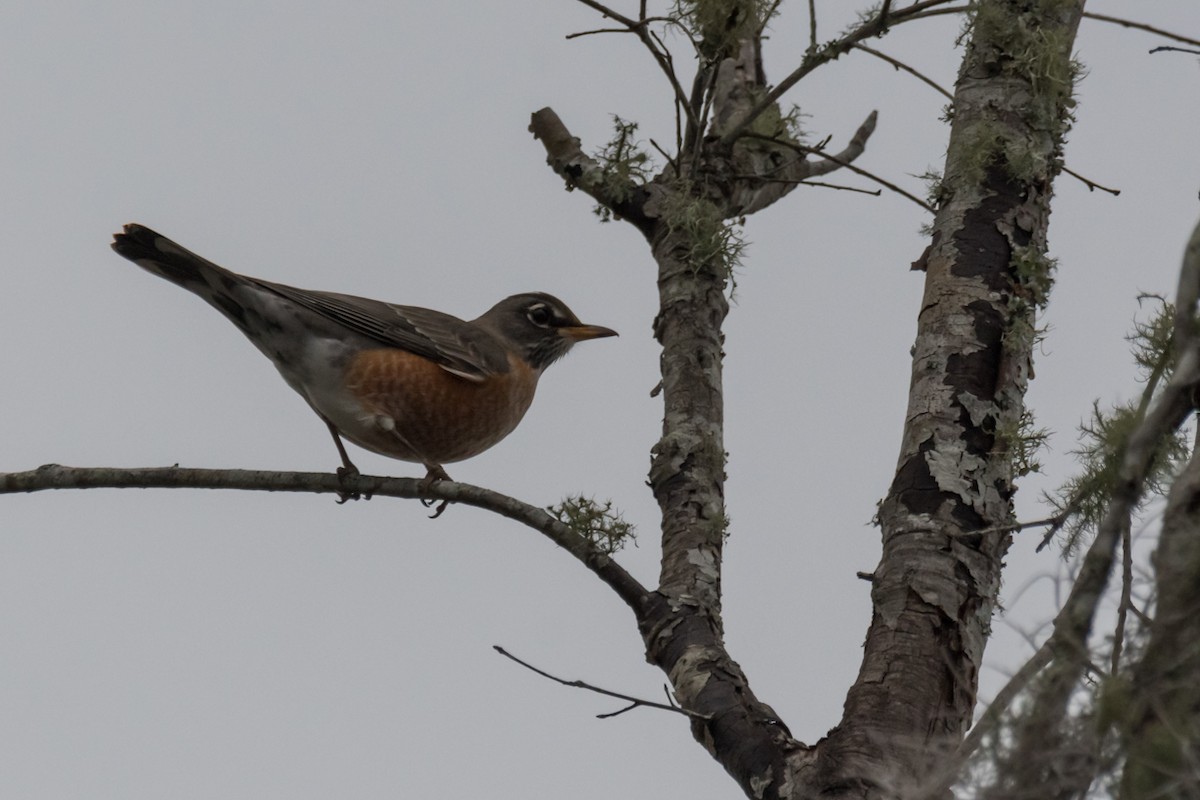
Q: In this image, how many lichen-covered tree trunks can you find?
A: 2